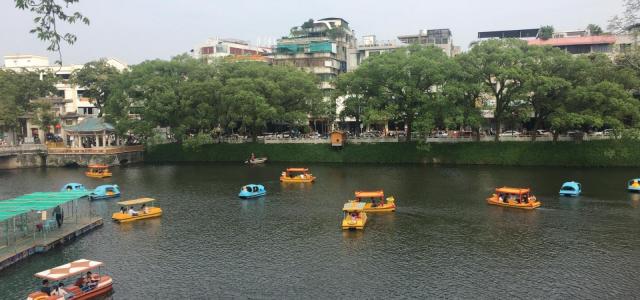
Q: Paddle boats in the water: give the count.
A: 12